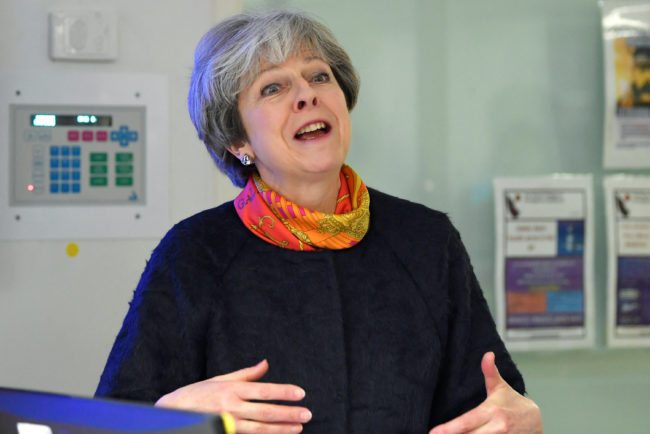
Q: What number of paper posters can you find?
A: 3